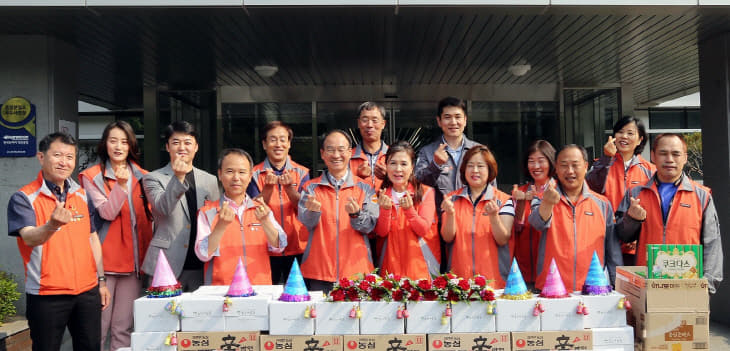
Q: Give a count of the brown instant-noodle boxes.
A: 5